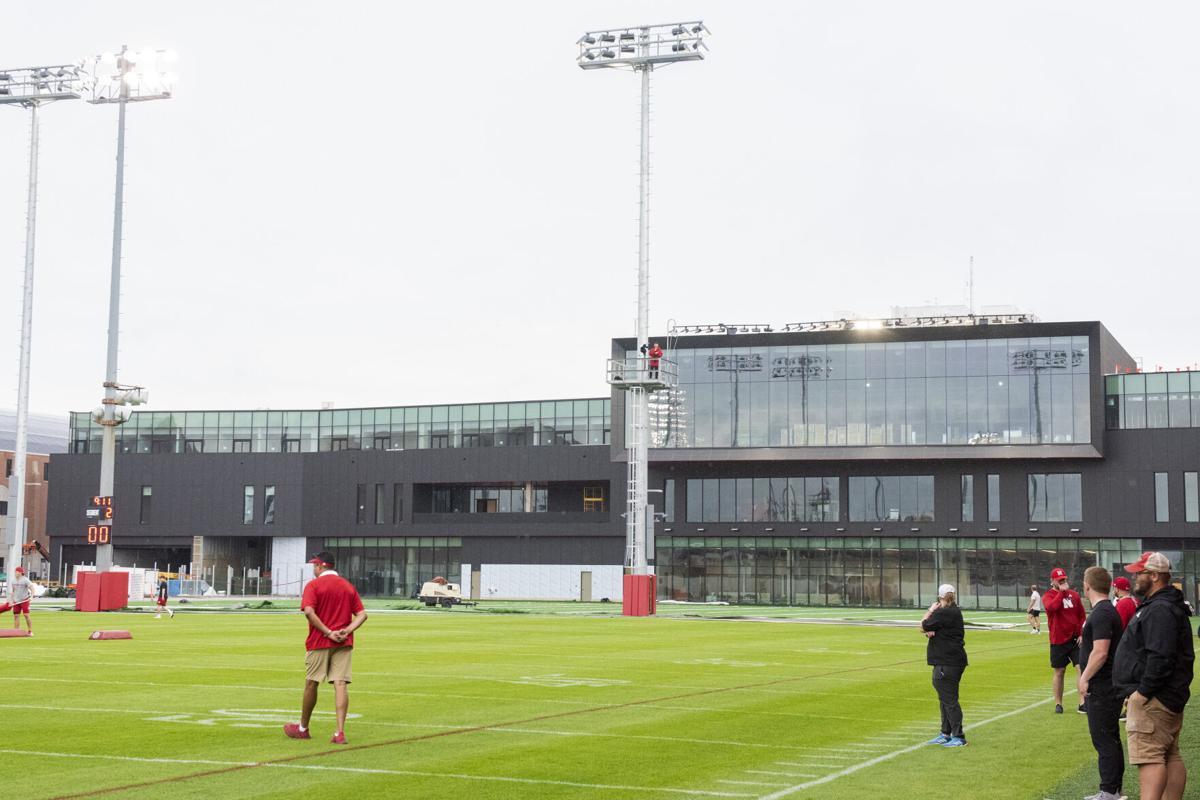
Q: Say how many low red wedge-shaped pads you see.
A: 2